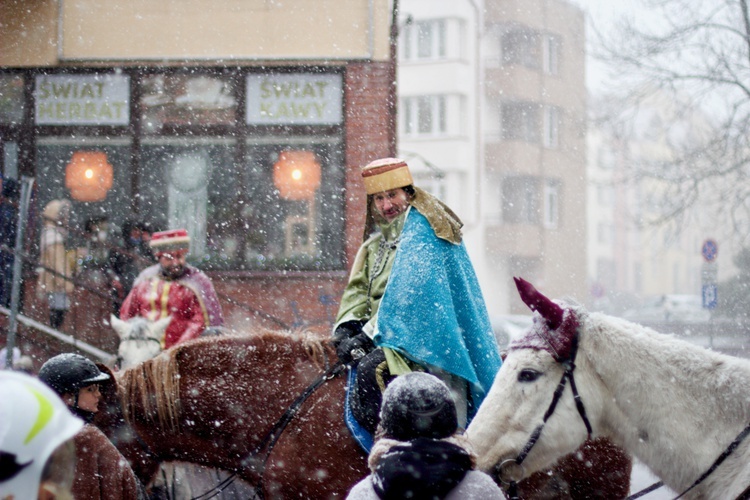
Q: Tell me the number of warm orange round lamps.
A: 2